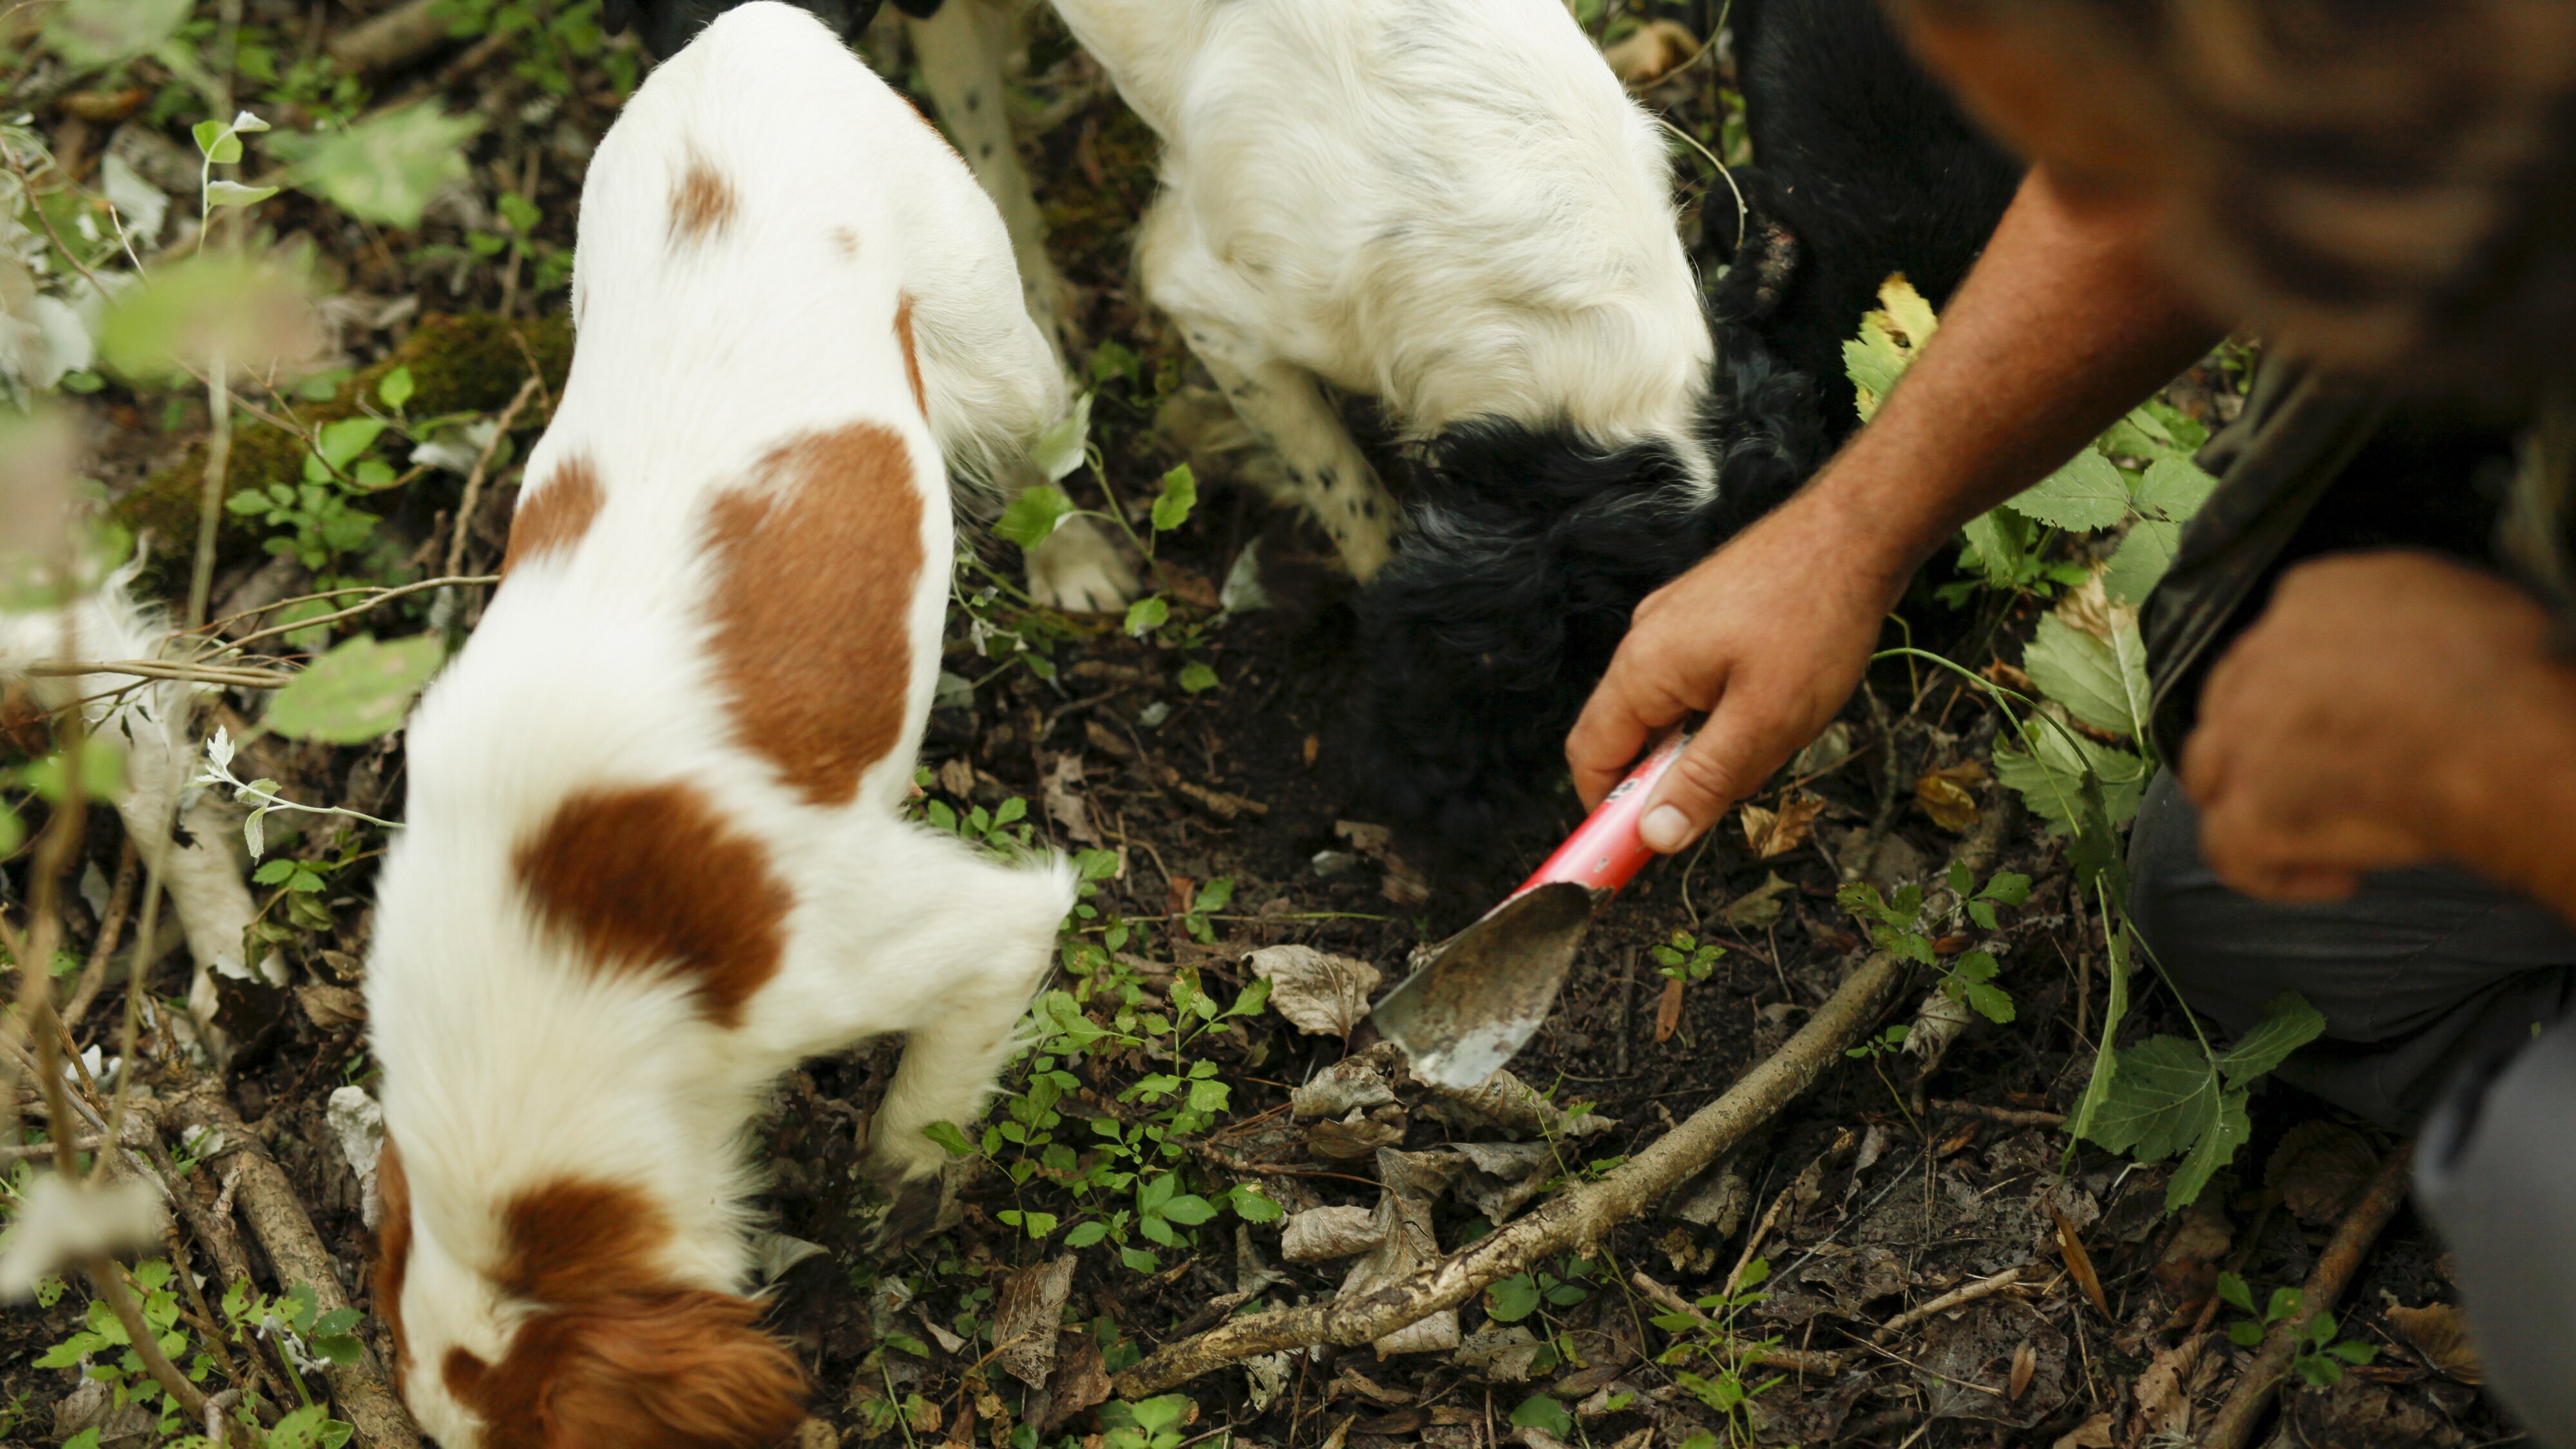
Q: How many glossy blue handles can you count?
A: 0